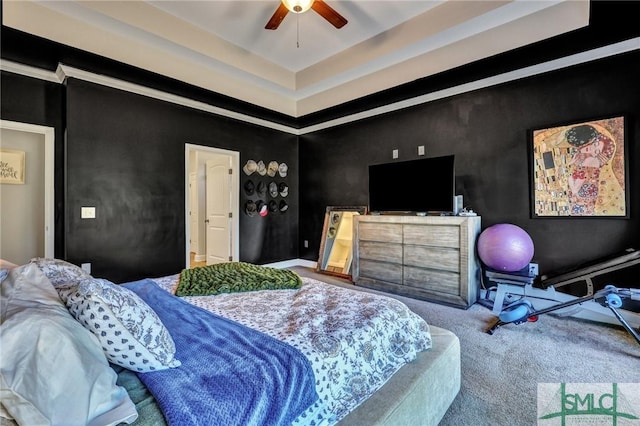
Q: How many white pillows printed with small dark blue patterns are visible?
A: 2